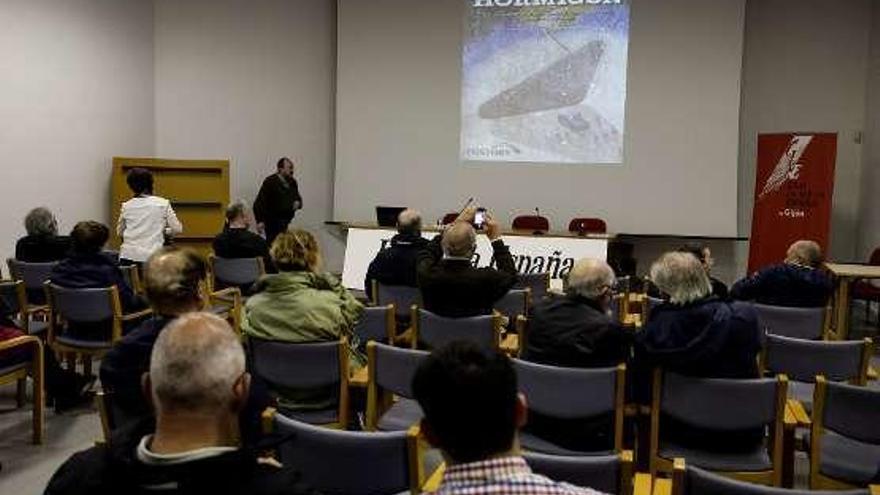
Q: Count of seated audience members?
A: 13